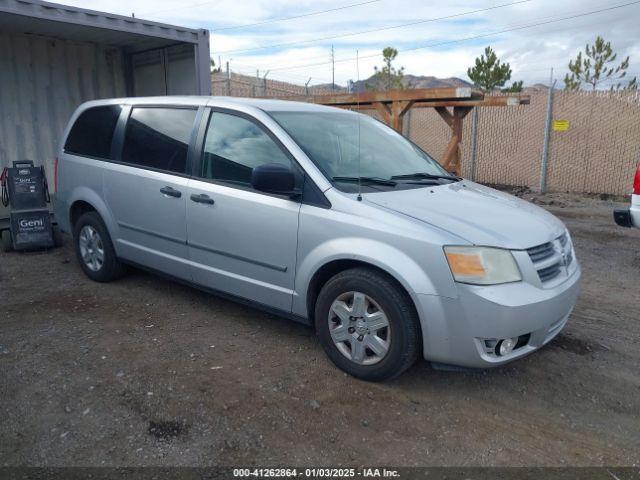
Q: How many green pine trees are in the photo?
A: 3